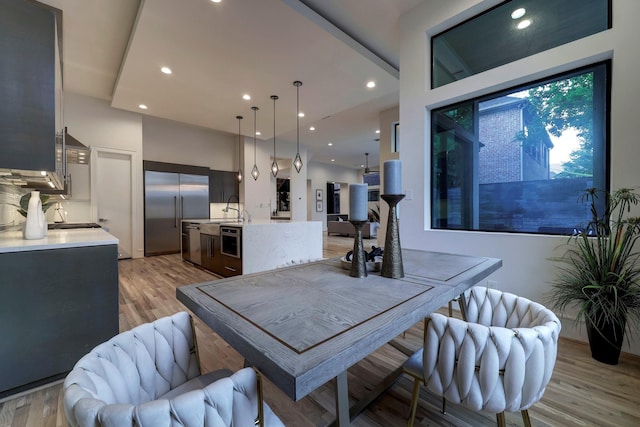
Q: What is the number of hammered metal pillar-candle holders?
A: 2